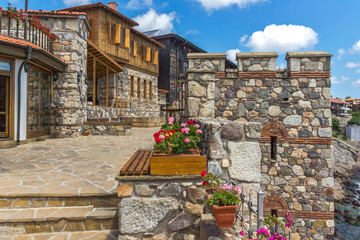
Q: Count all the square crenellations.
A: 3